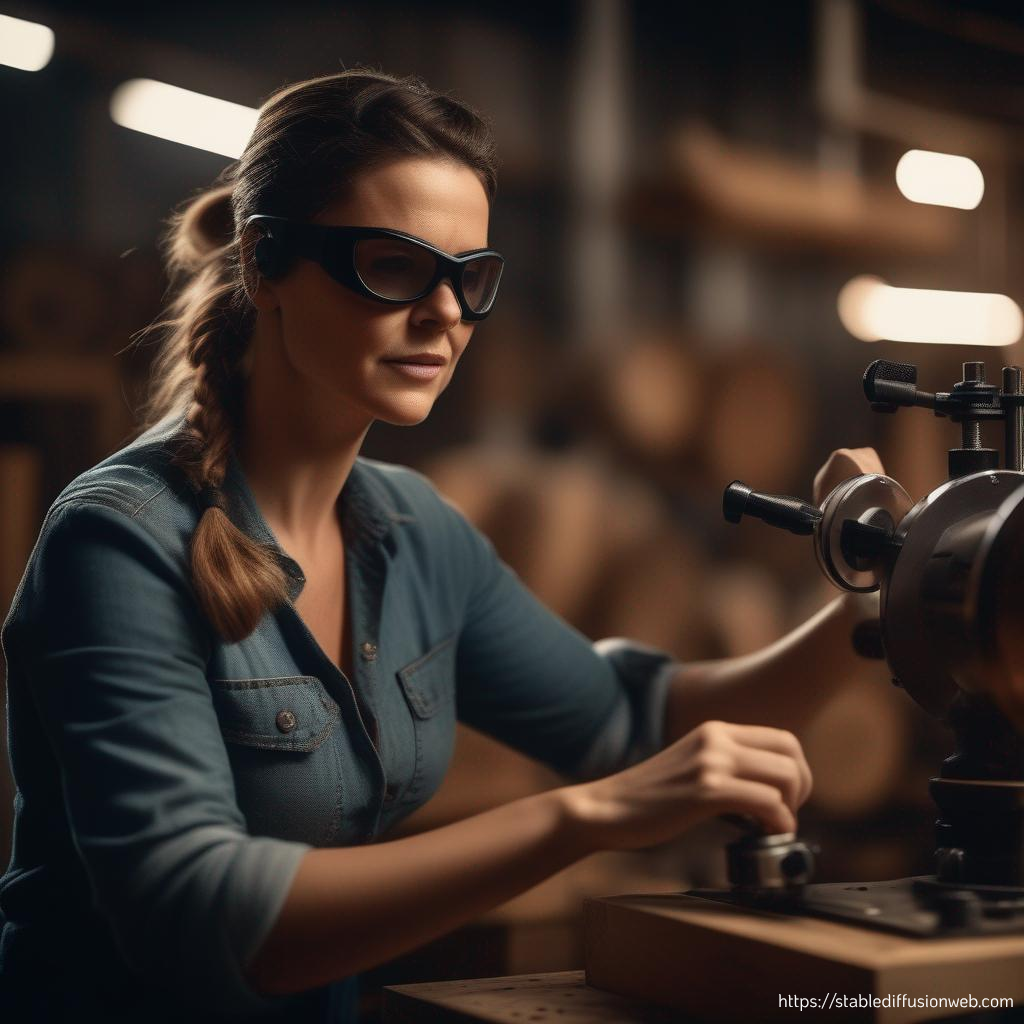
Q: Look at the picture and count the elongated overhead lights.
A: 4